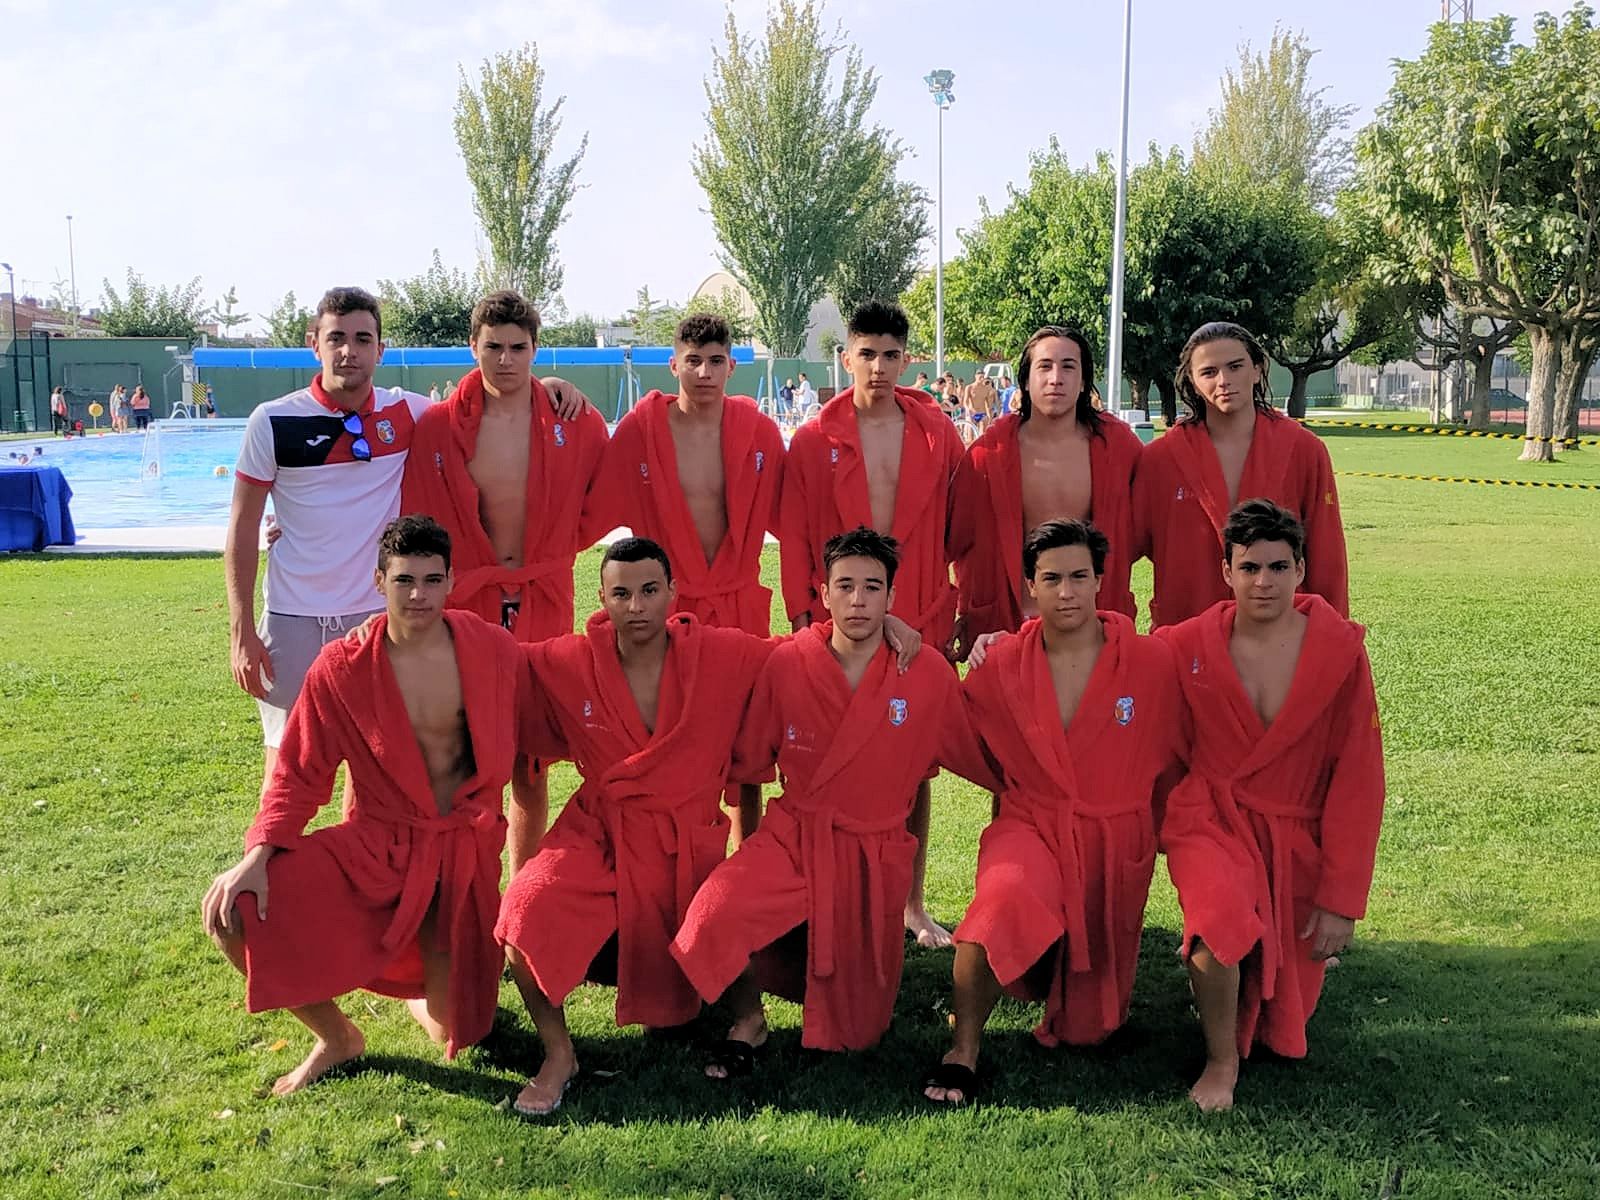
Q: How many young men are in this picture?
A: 11